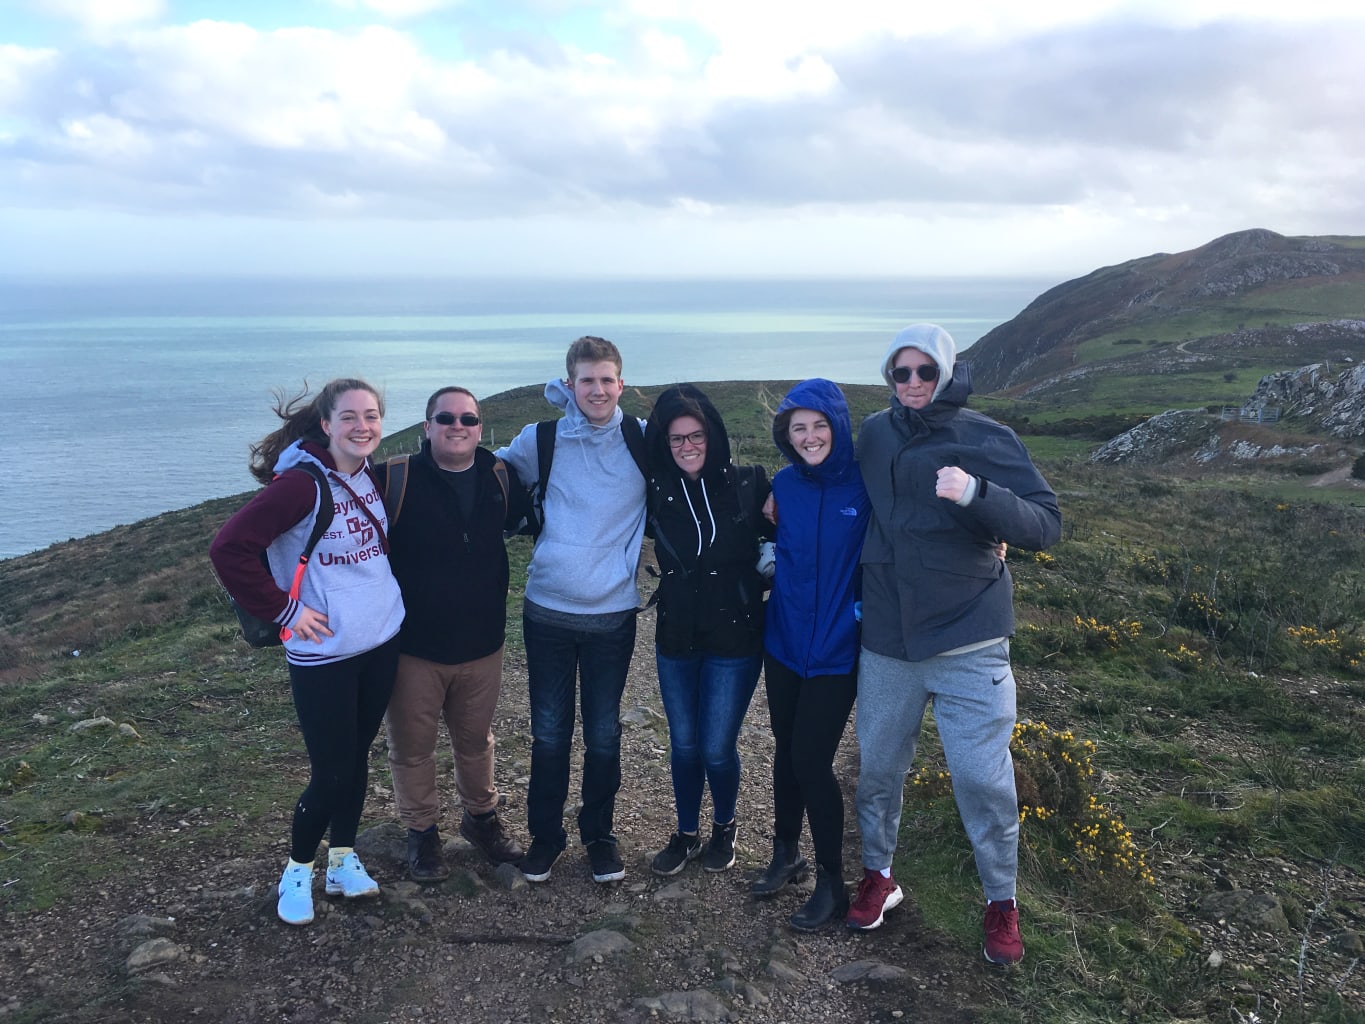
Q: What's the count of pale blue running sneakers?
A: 2